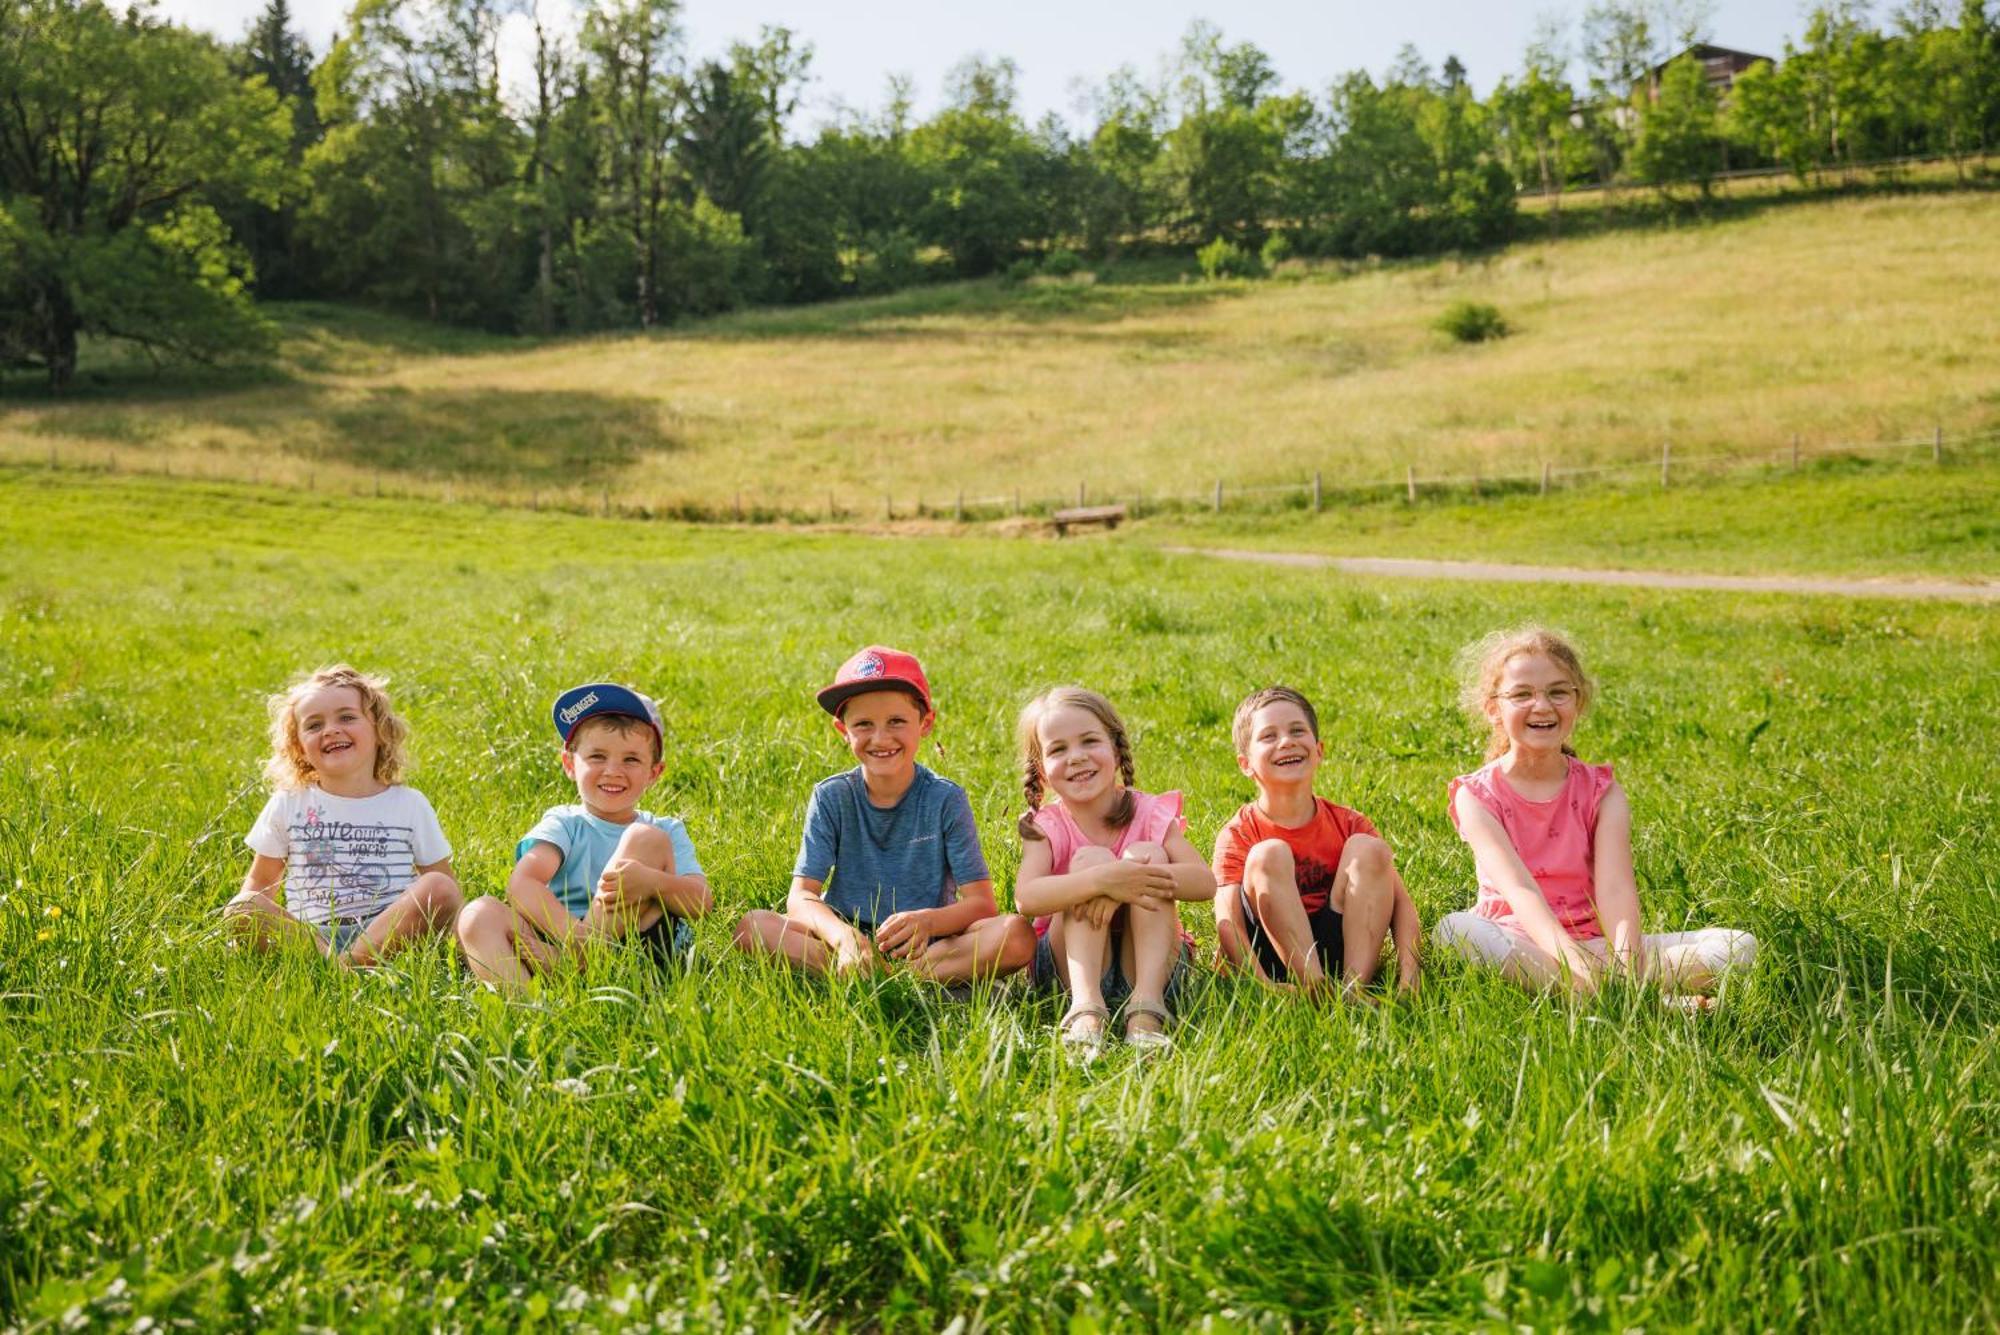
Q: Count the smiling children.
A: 6